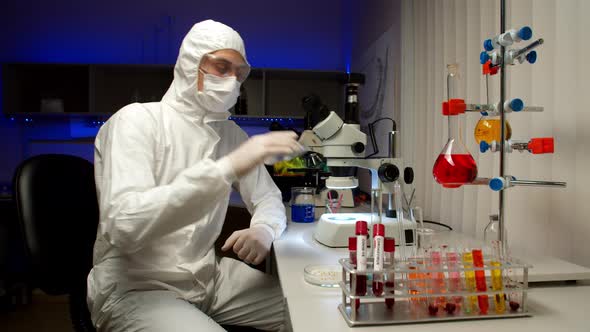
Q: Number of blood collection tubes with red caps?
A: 4